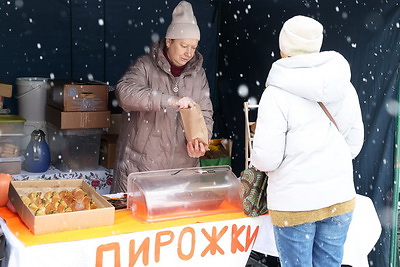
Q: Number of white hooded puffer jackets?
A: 1